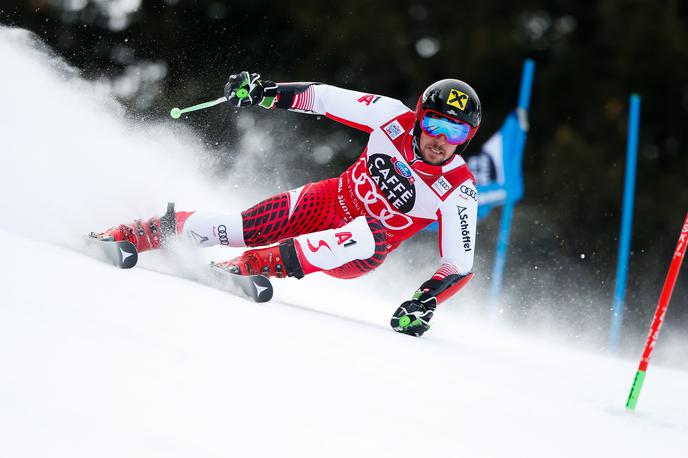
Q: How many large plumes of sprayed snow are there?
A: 1